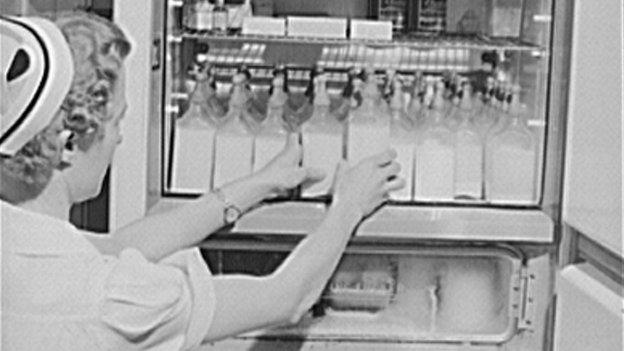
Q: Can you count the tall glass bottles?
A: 9